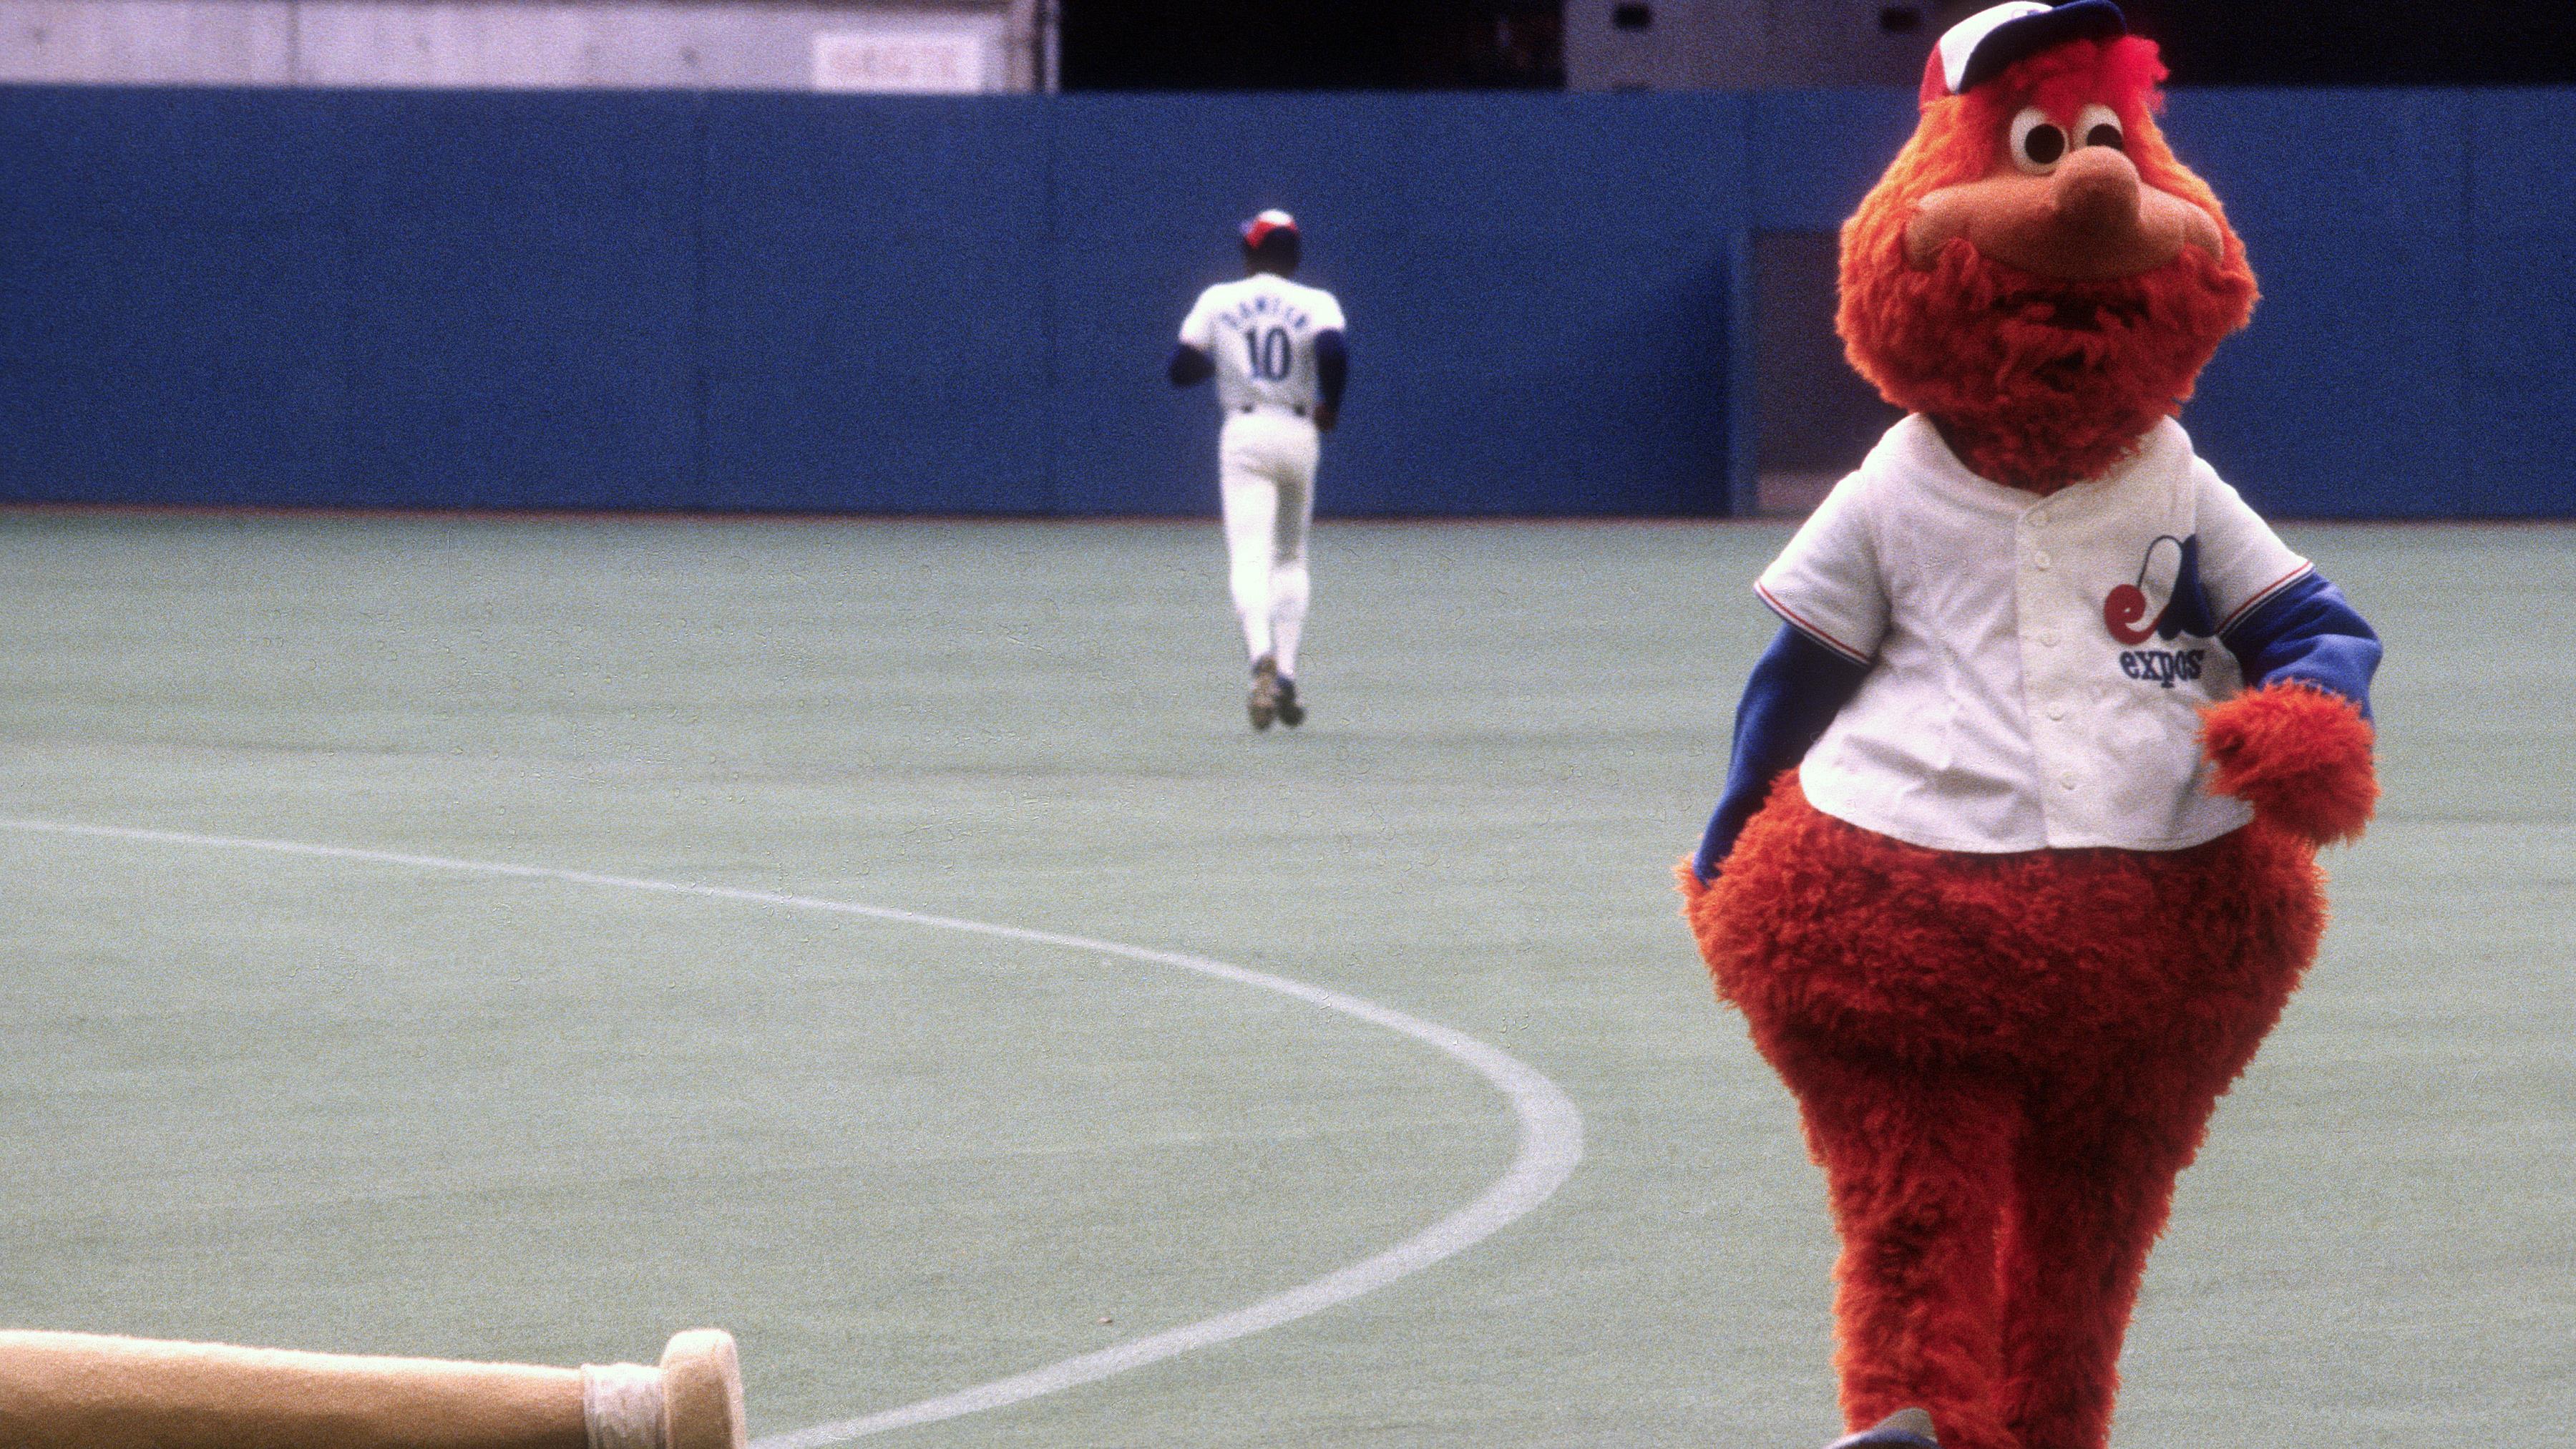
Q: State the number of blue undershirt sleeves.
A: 4